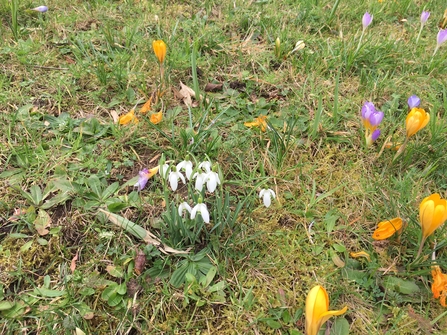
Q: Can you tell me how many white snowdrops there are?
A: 9